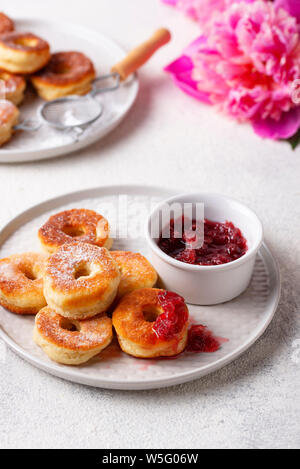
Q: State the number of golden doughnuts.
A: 11